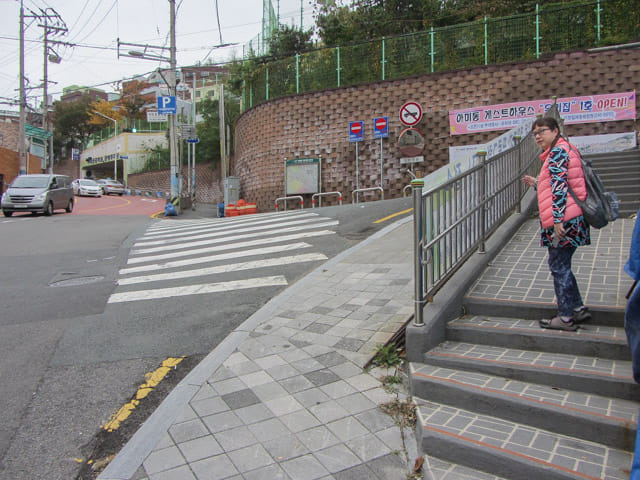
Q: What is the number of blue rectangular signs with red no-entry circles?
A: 2